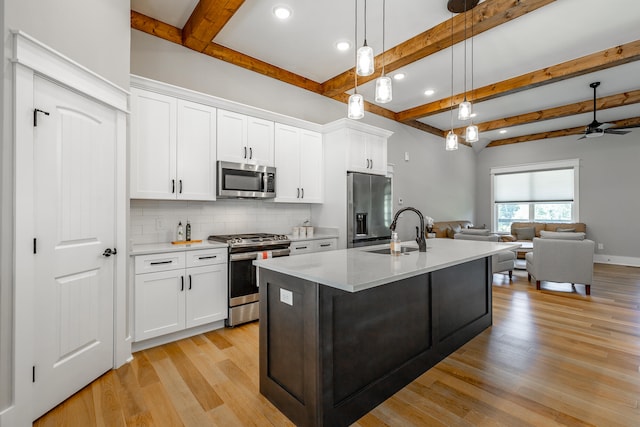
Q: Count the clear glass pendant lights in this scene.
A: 6